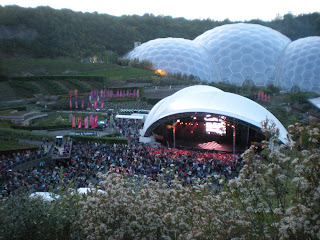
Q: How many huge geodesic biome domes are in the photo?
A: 3